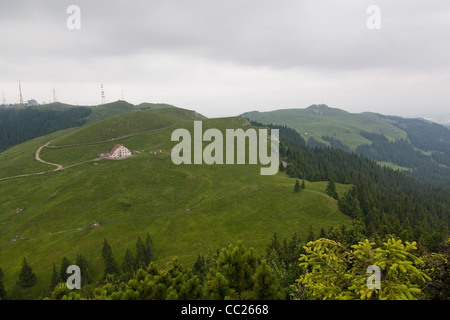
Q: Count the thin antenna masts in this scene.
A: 5